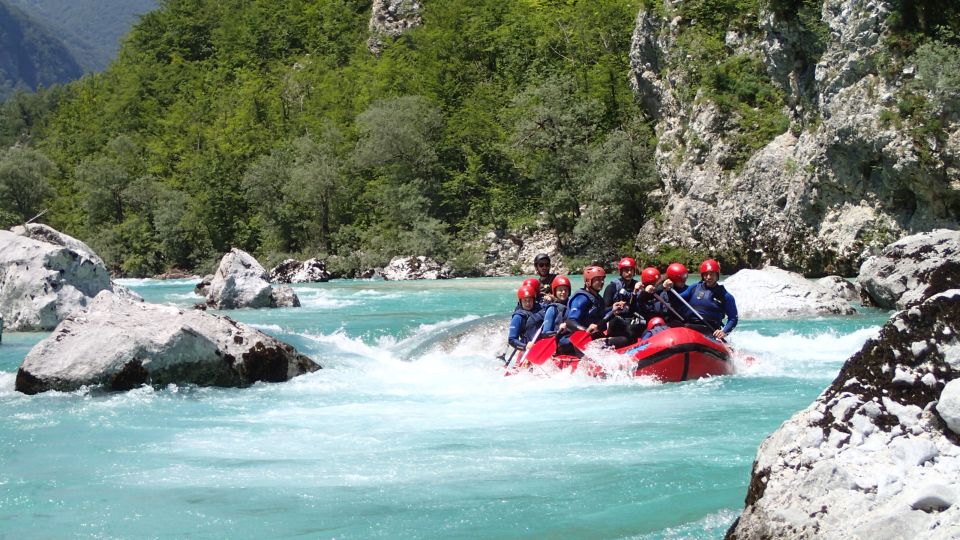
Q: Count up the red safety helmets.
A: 9